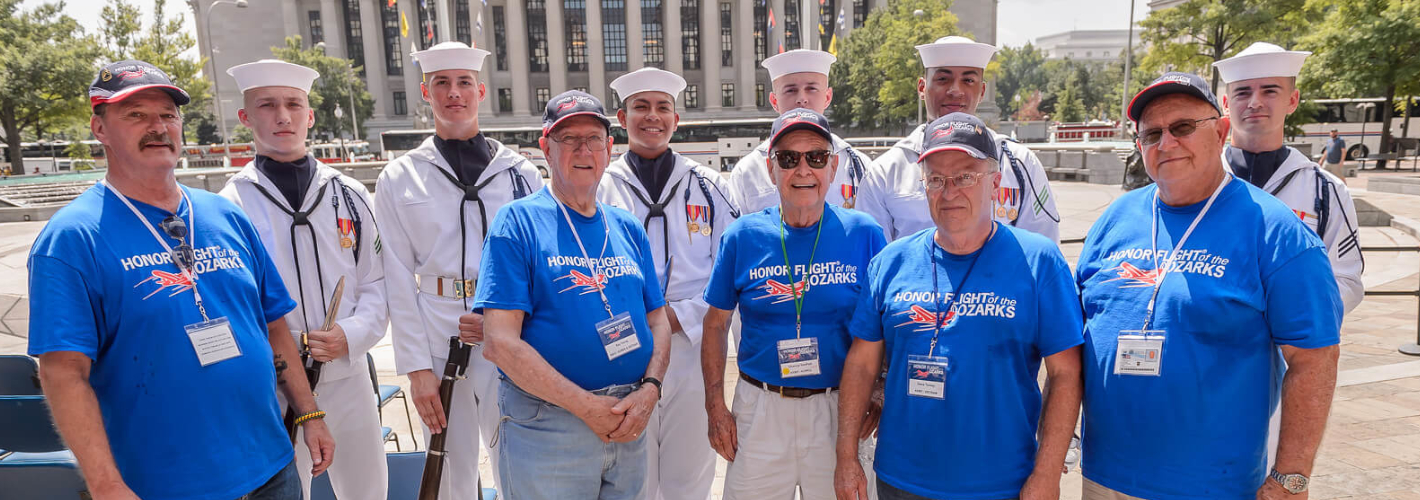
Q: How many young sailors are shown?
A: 6